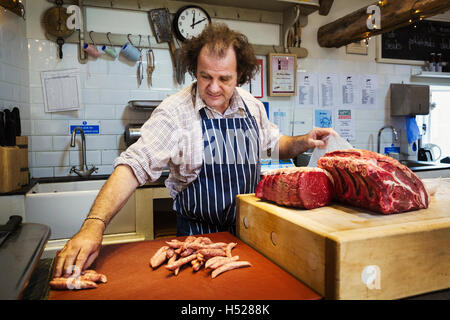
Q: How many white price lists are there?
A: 4